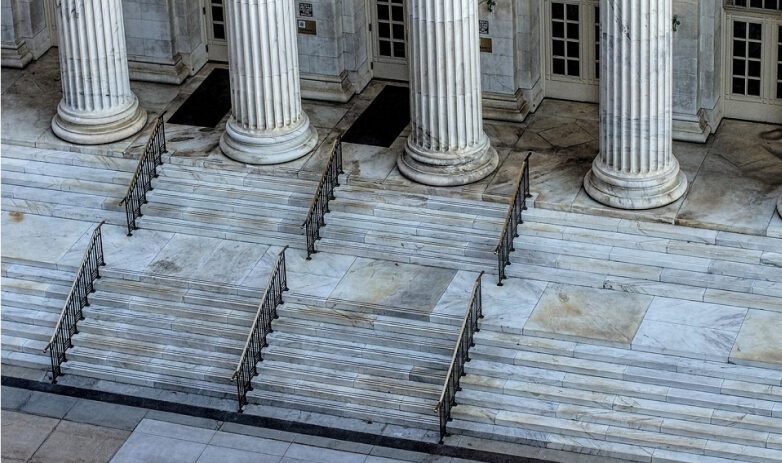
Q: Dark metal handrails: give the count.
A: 6